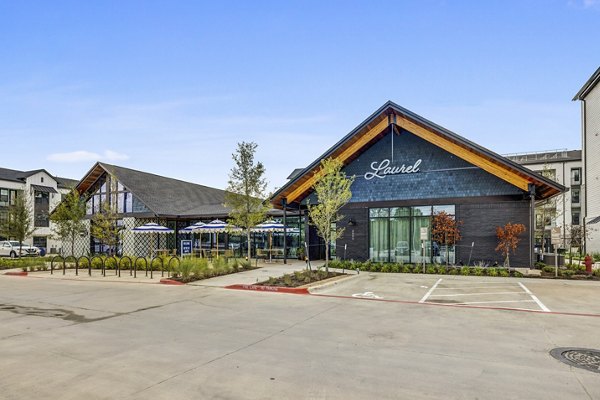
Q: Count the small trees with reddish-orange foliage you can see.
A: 2